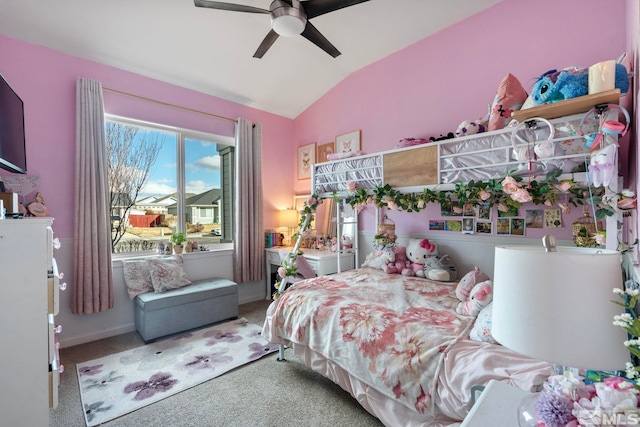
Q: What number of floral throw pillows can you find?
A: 2